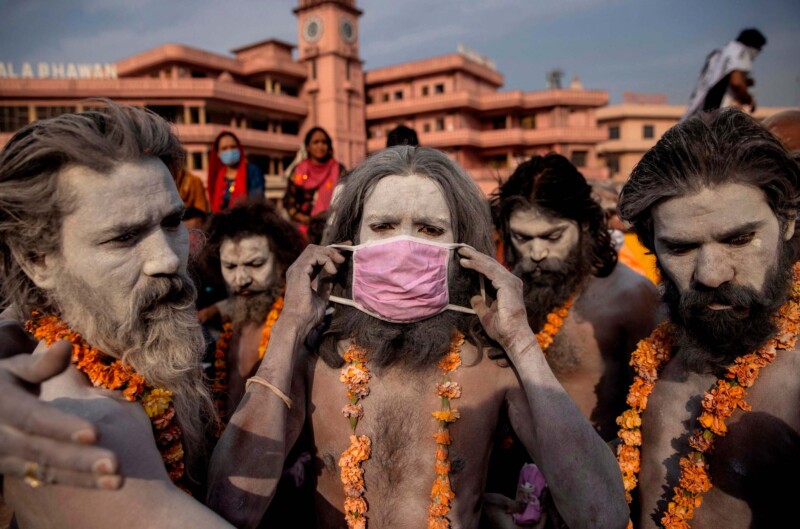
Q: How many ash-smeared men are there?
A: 5